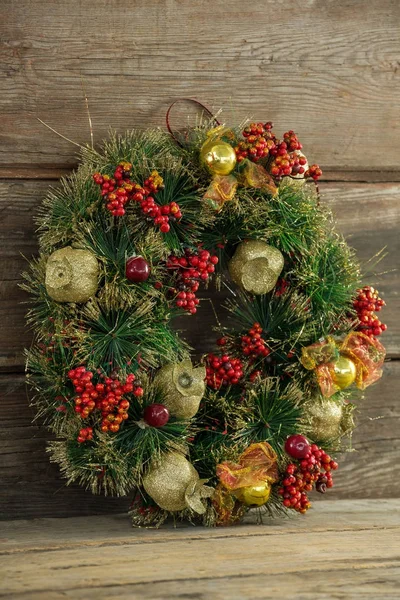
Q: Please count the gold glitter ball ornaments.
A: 5